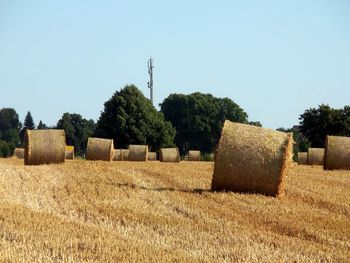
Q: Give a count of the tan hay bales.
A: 14